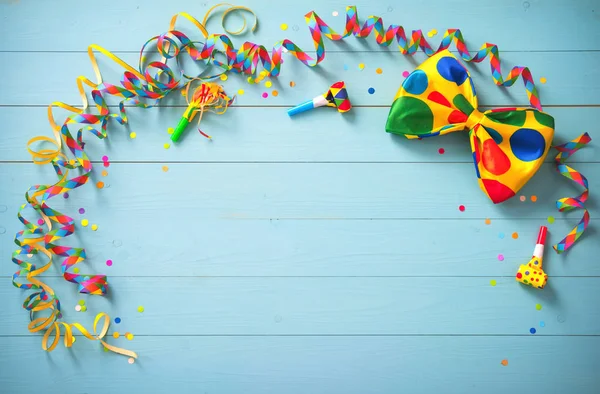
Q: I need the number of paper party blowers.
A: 3